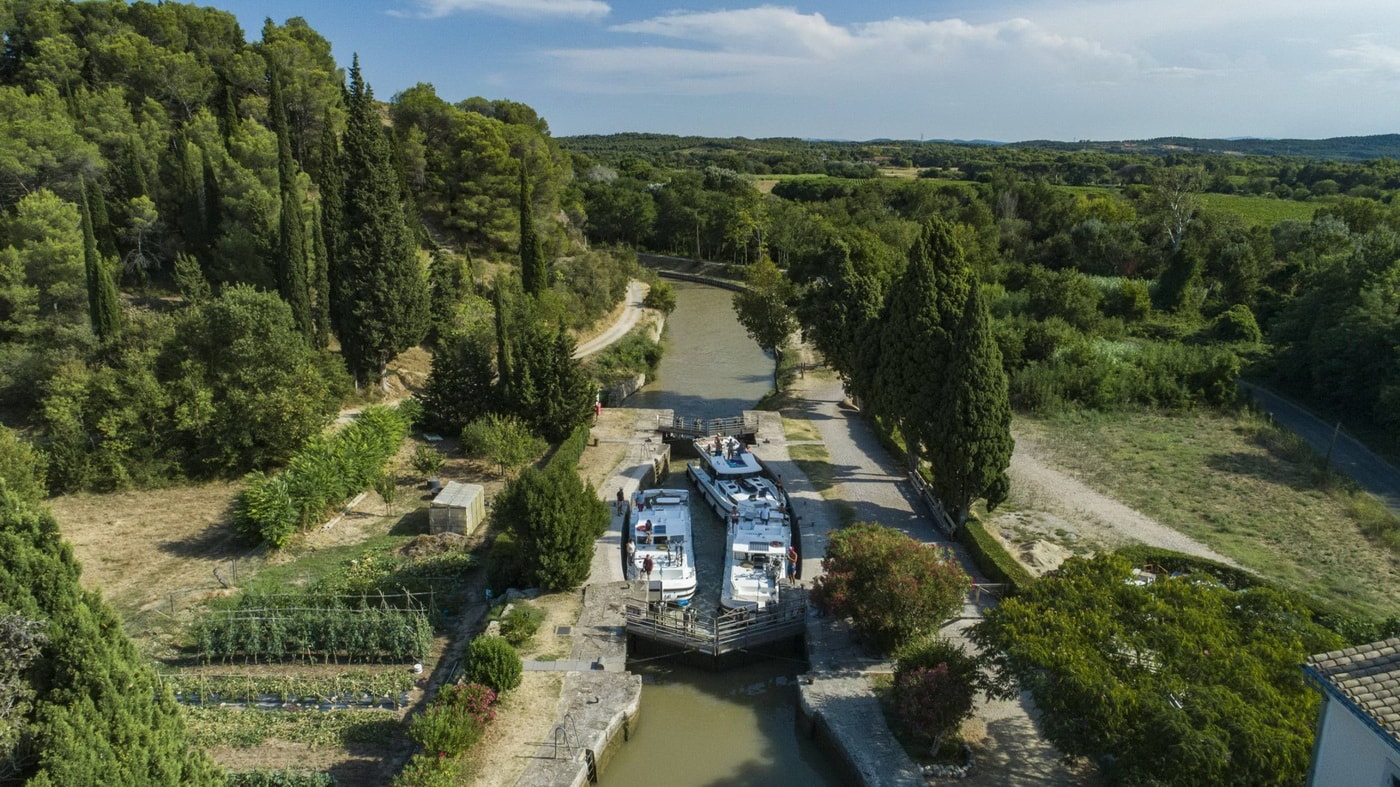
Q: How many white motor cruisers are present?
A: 3